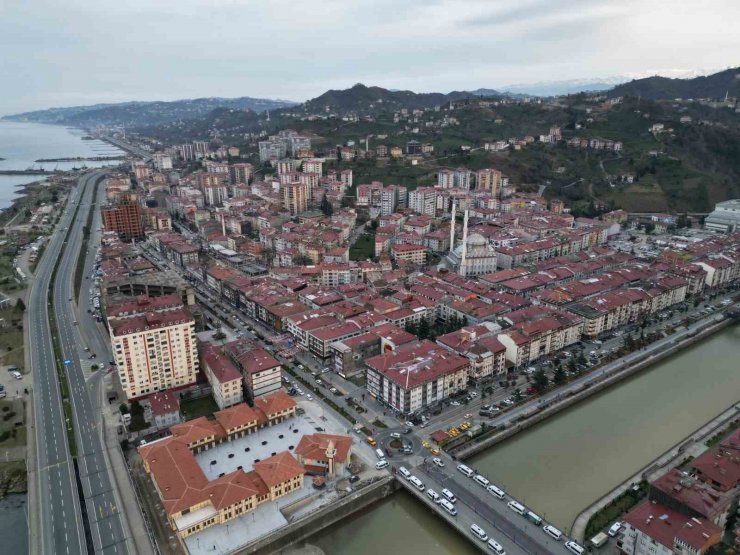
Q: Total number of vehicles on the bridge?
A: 15